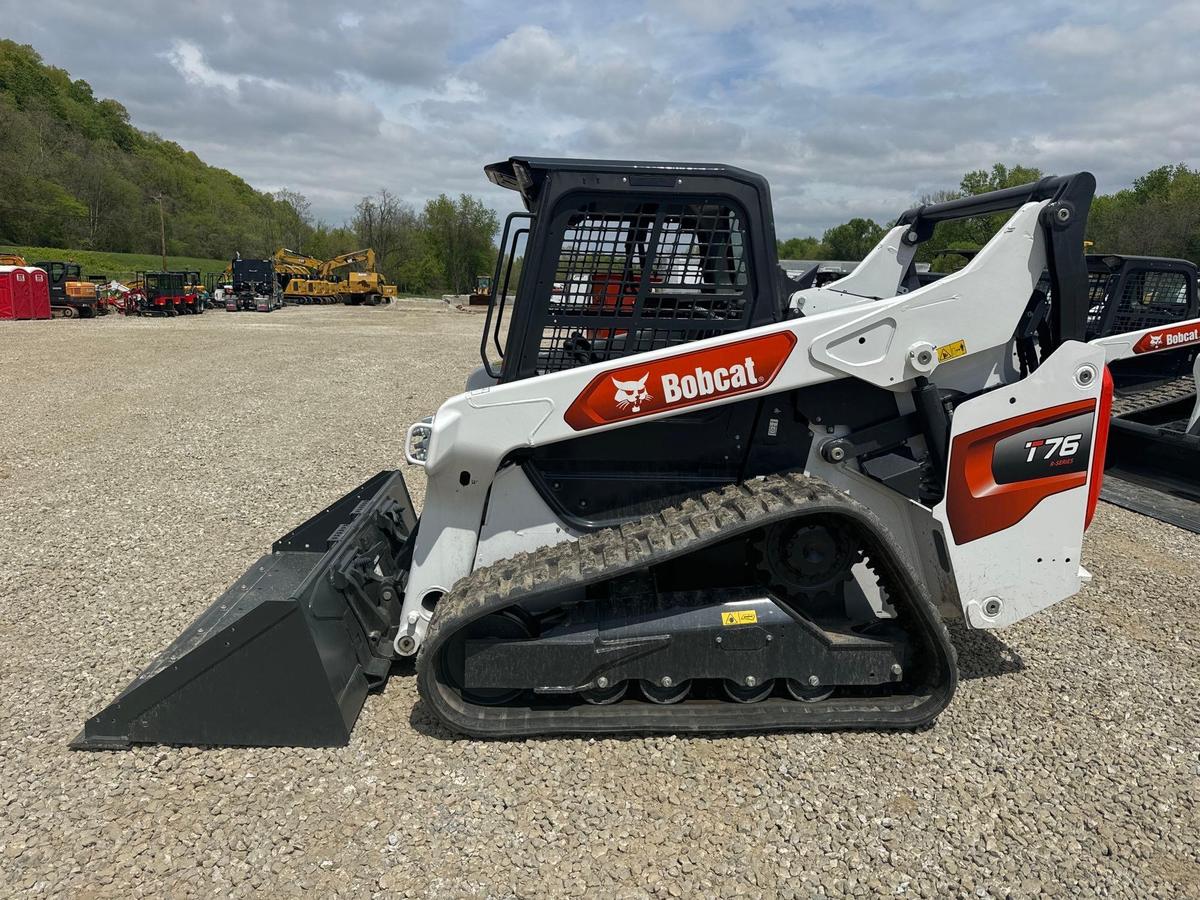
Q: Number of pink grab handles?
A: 0